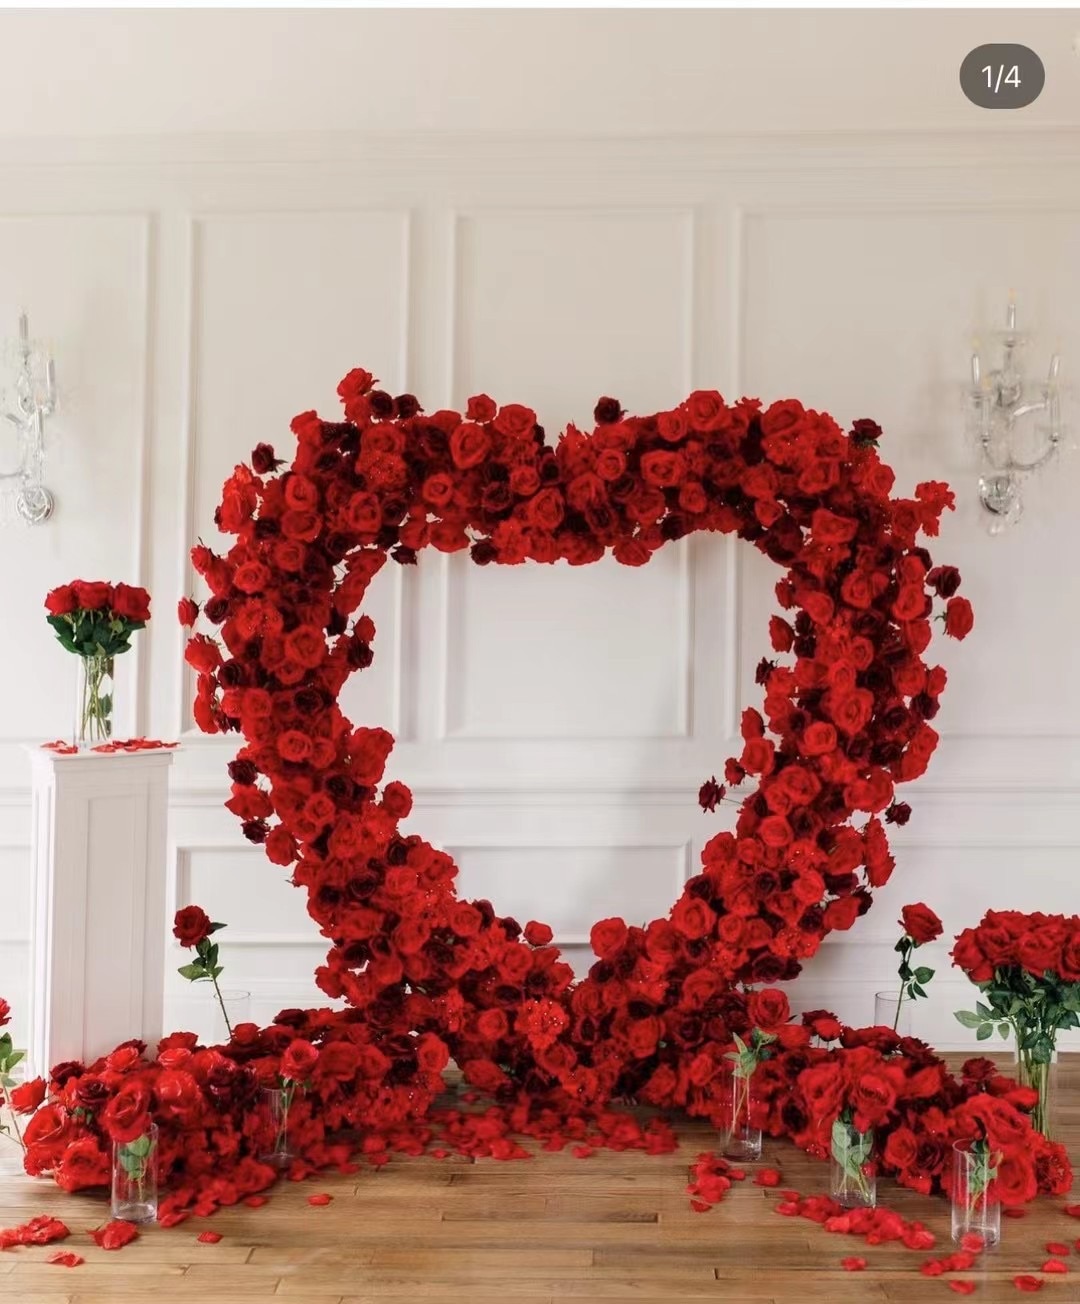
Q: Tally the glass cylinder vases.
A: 9